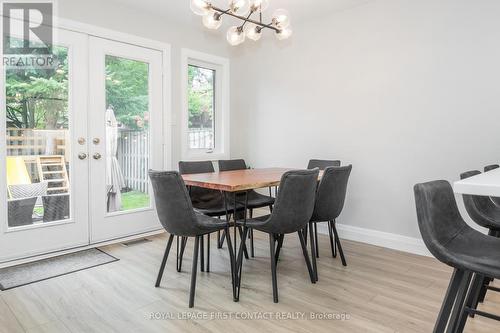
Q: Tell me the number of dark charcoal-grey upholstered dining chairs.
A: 6